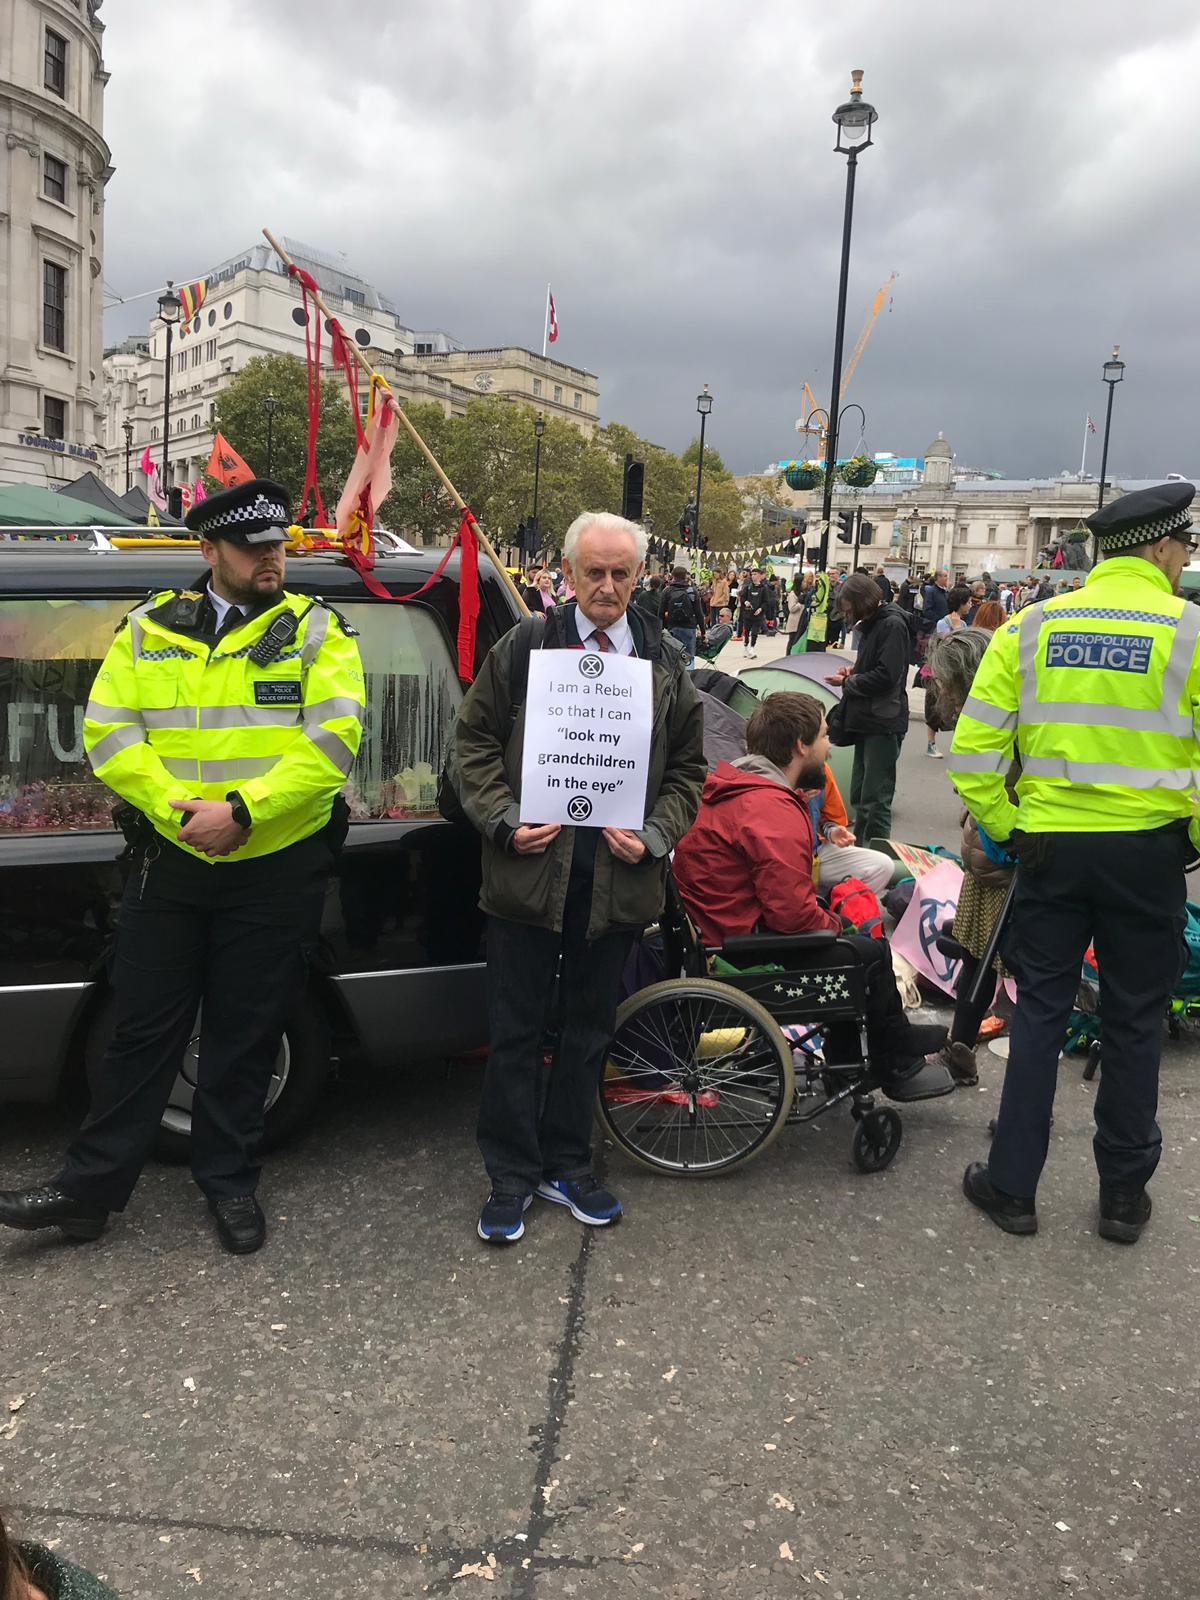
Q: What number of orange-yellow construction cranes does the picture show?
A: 1